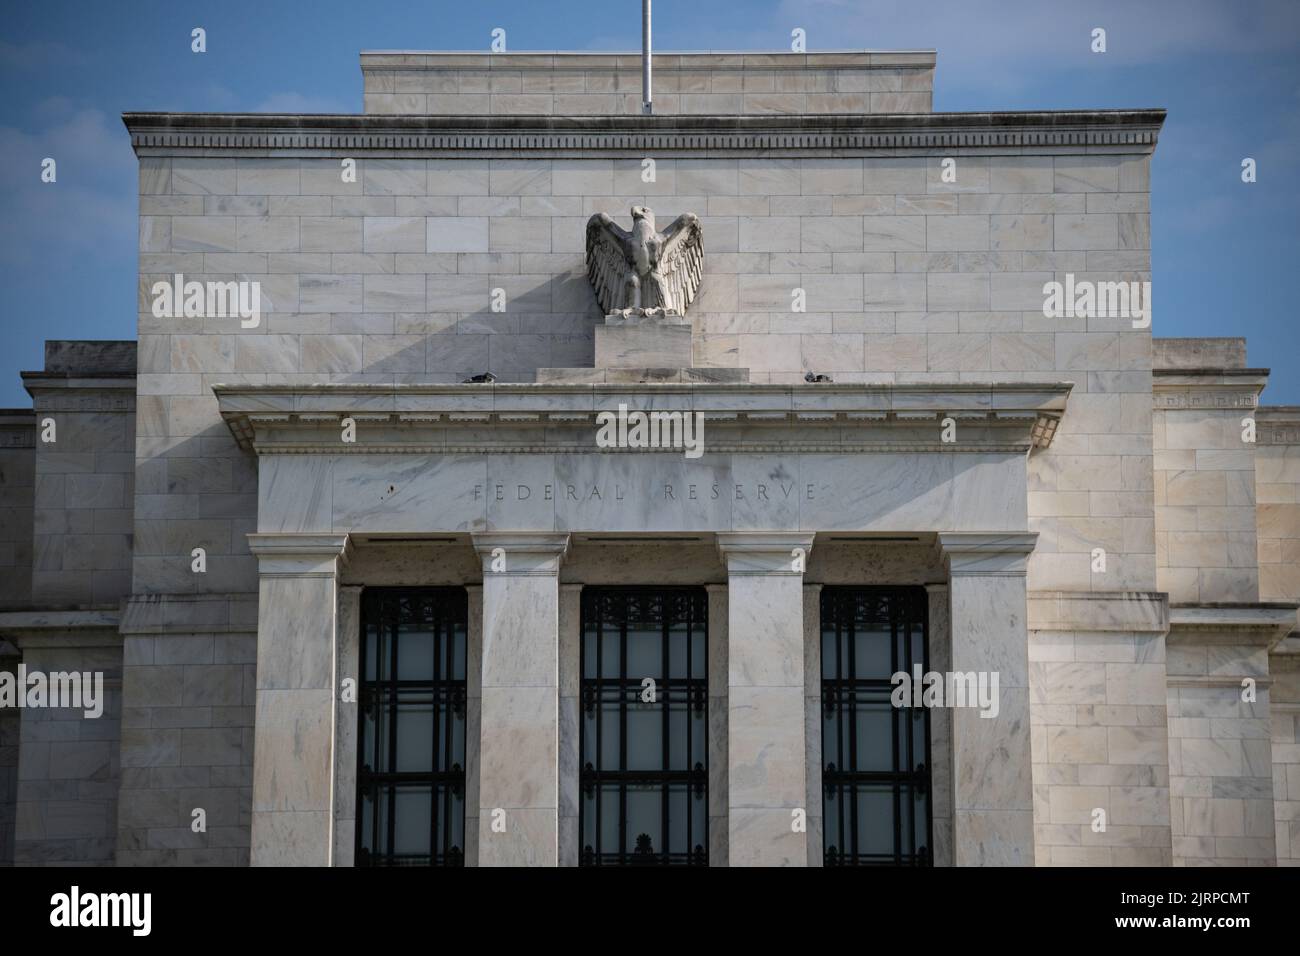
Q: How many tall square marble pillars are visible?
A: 4